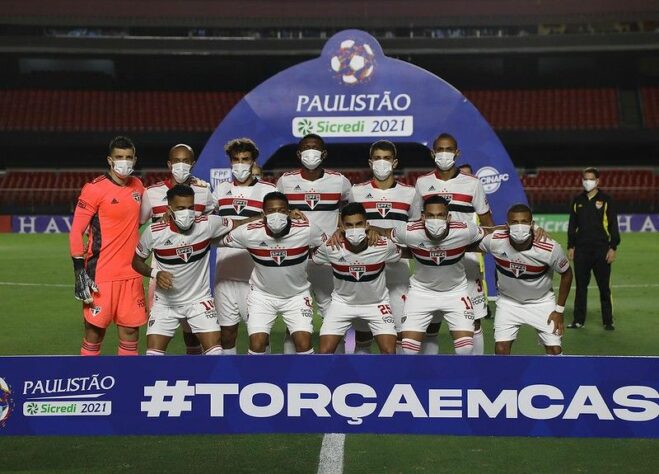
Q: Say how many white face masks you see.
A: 12